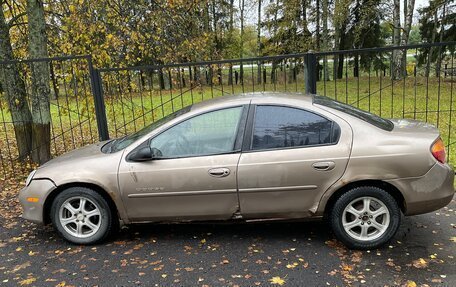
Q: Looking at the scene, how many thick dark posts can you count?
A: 2